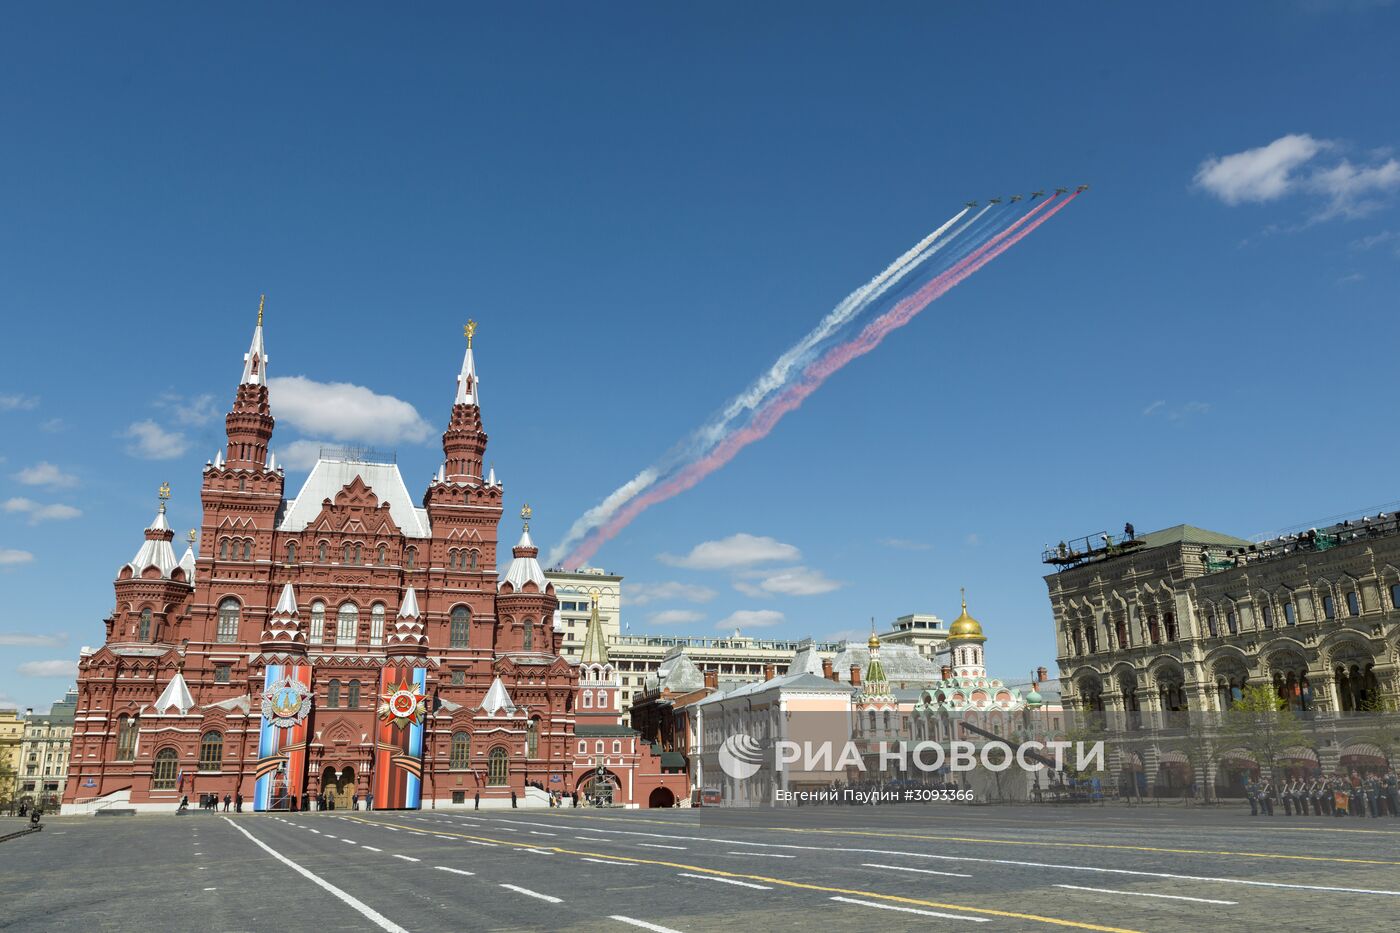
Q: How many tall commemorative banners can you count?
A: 2